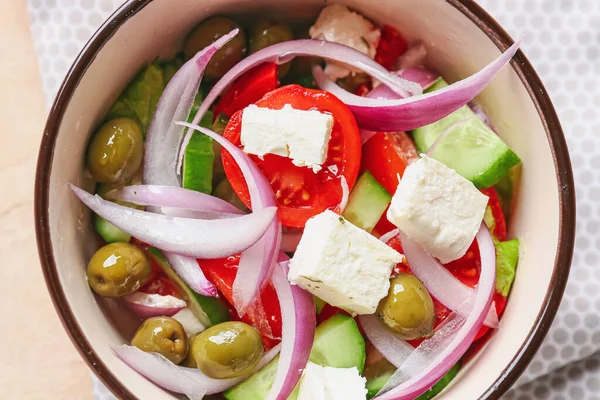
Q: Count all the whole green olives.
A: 7